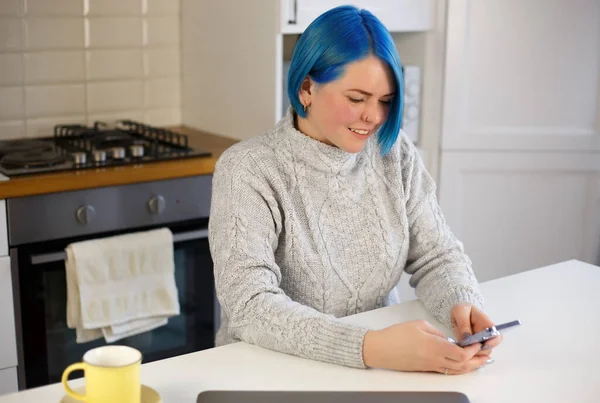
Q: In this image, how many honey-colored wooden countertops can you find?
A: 1